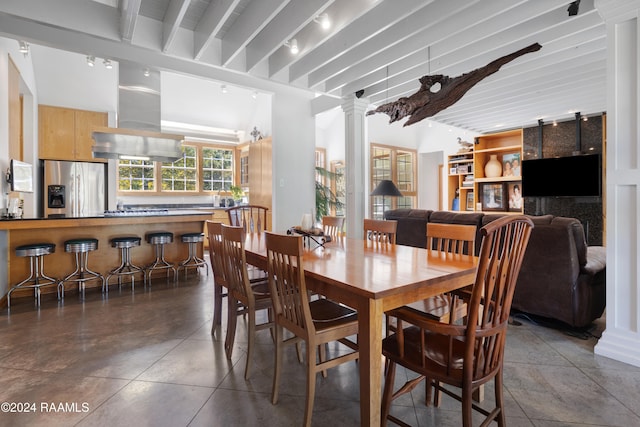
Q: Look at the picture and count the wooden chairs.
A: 8